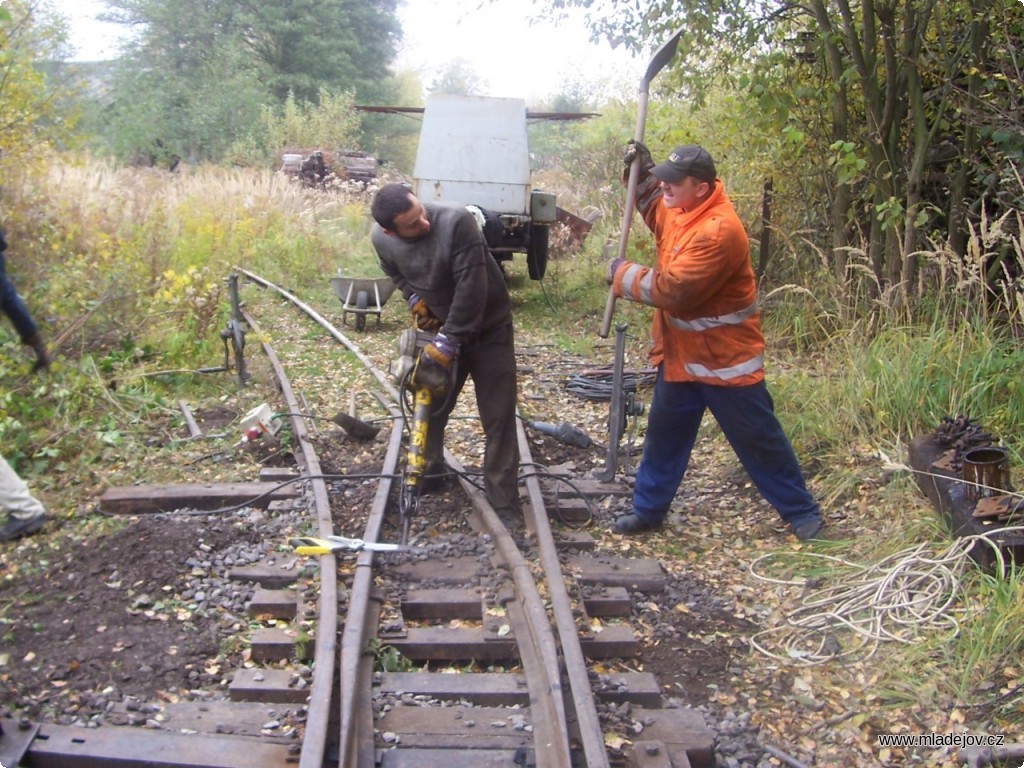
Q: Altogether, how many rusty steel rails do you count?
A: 4